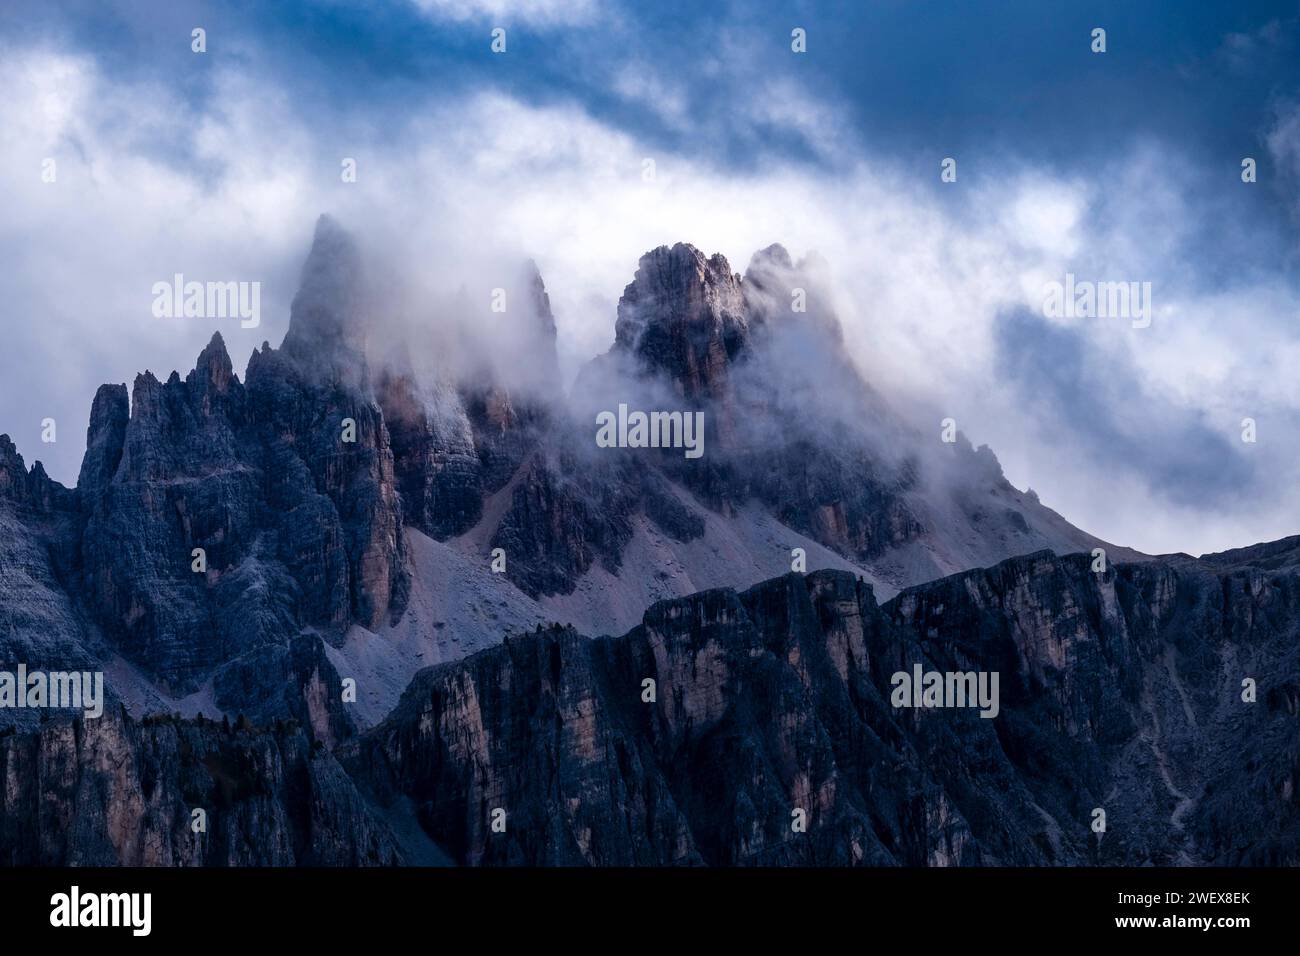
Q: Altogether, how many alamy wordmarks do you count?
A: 6